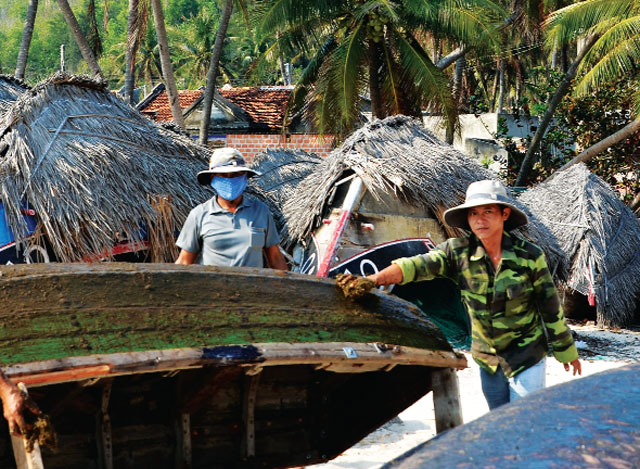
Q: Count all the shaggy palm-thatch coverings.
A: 5